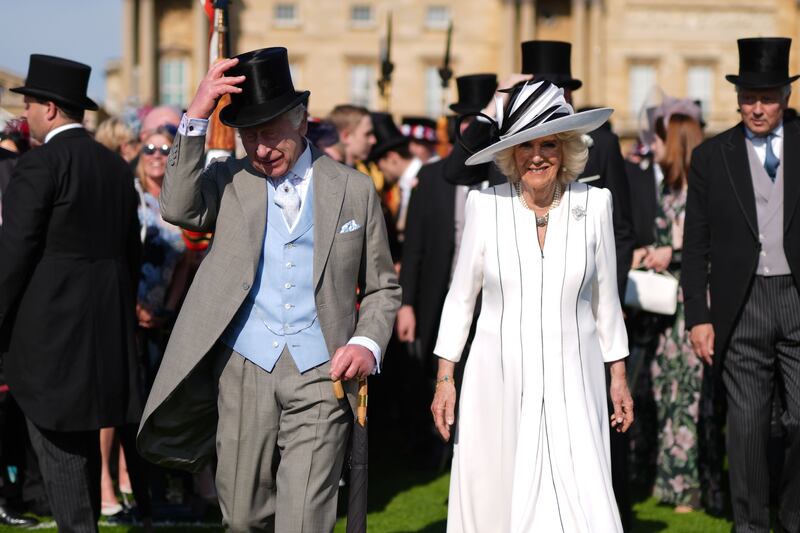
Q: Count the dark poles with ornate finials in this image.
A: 2